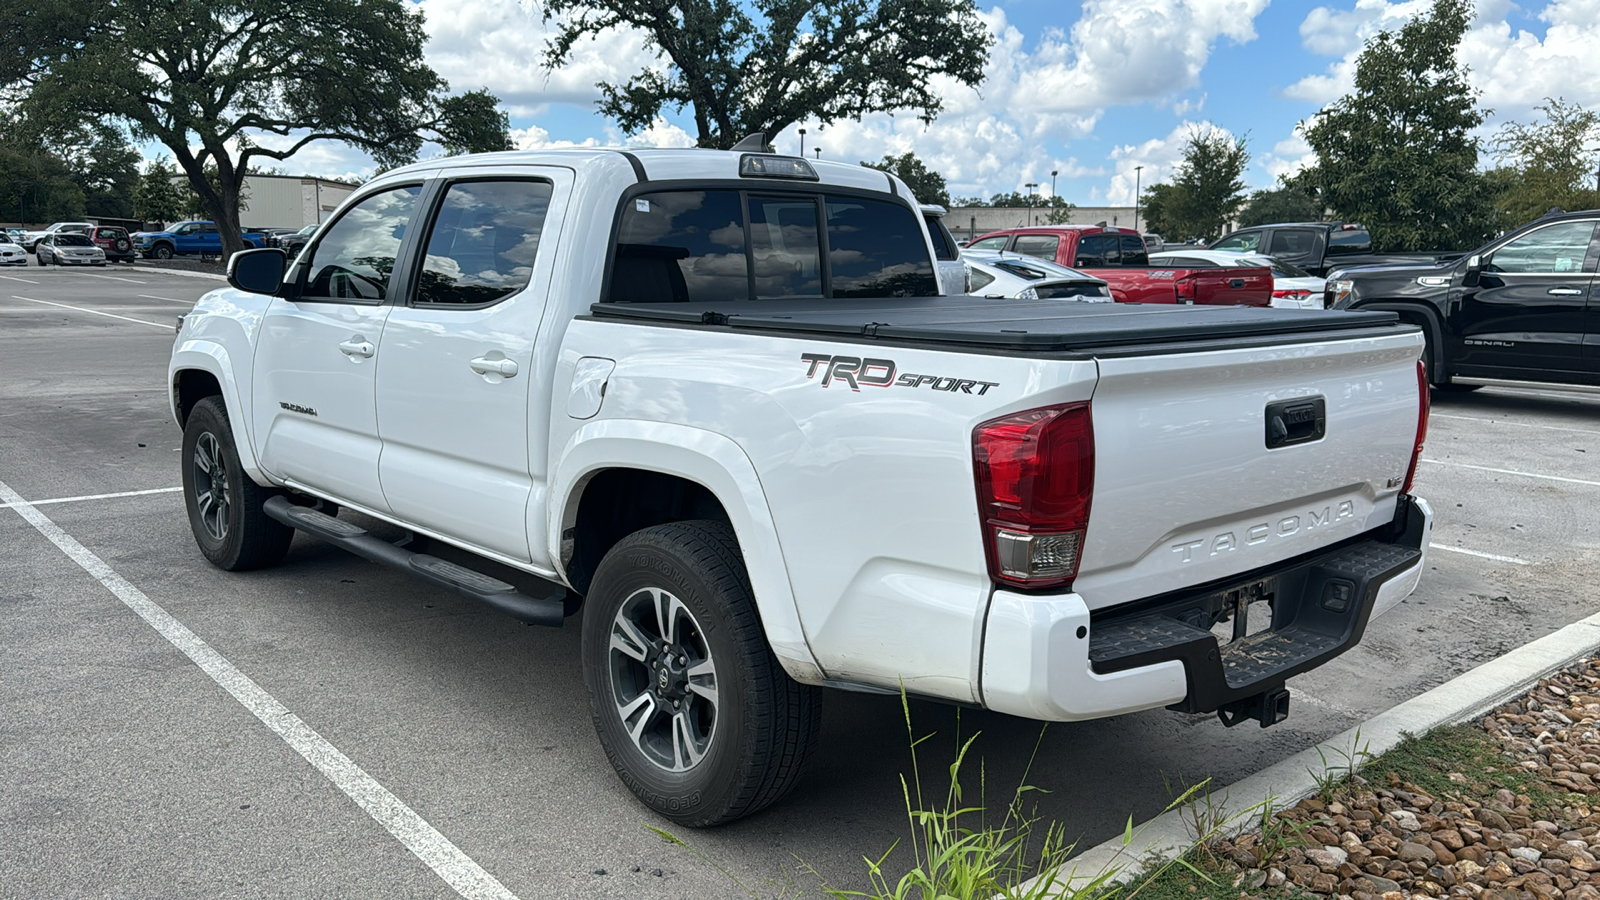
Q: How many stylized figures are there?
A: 0